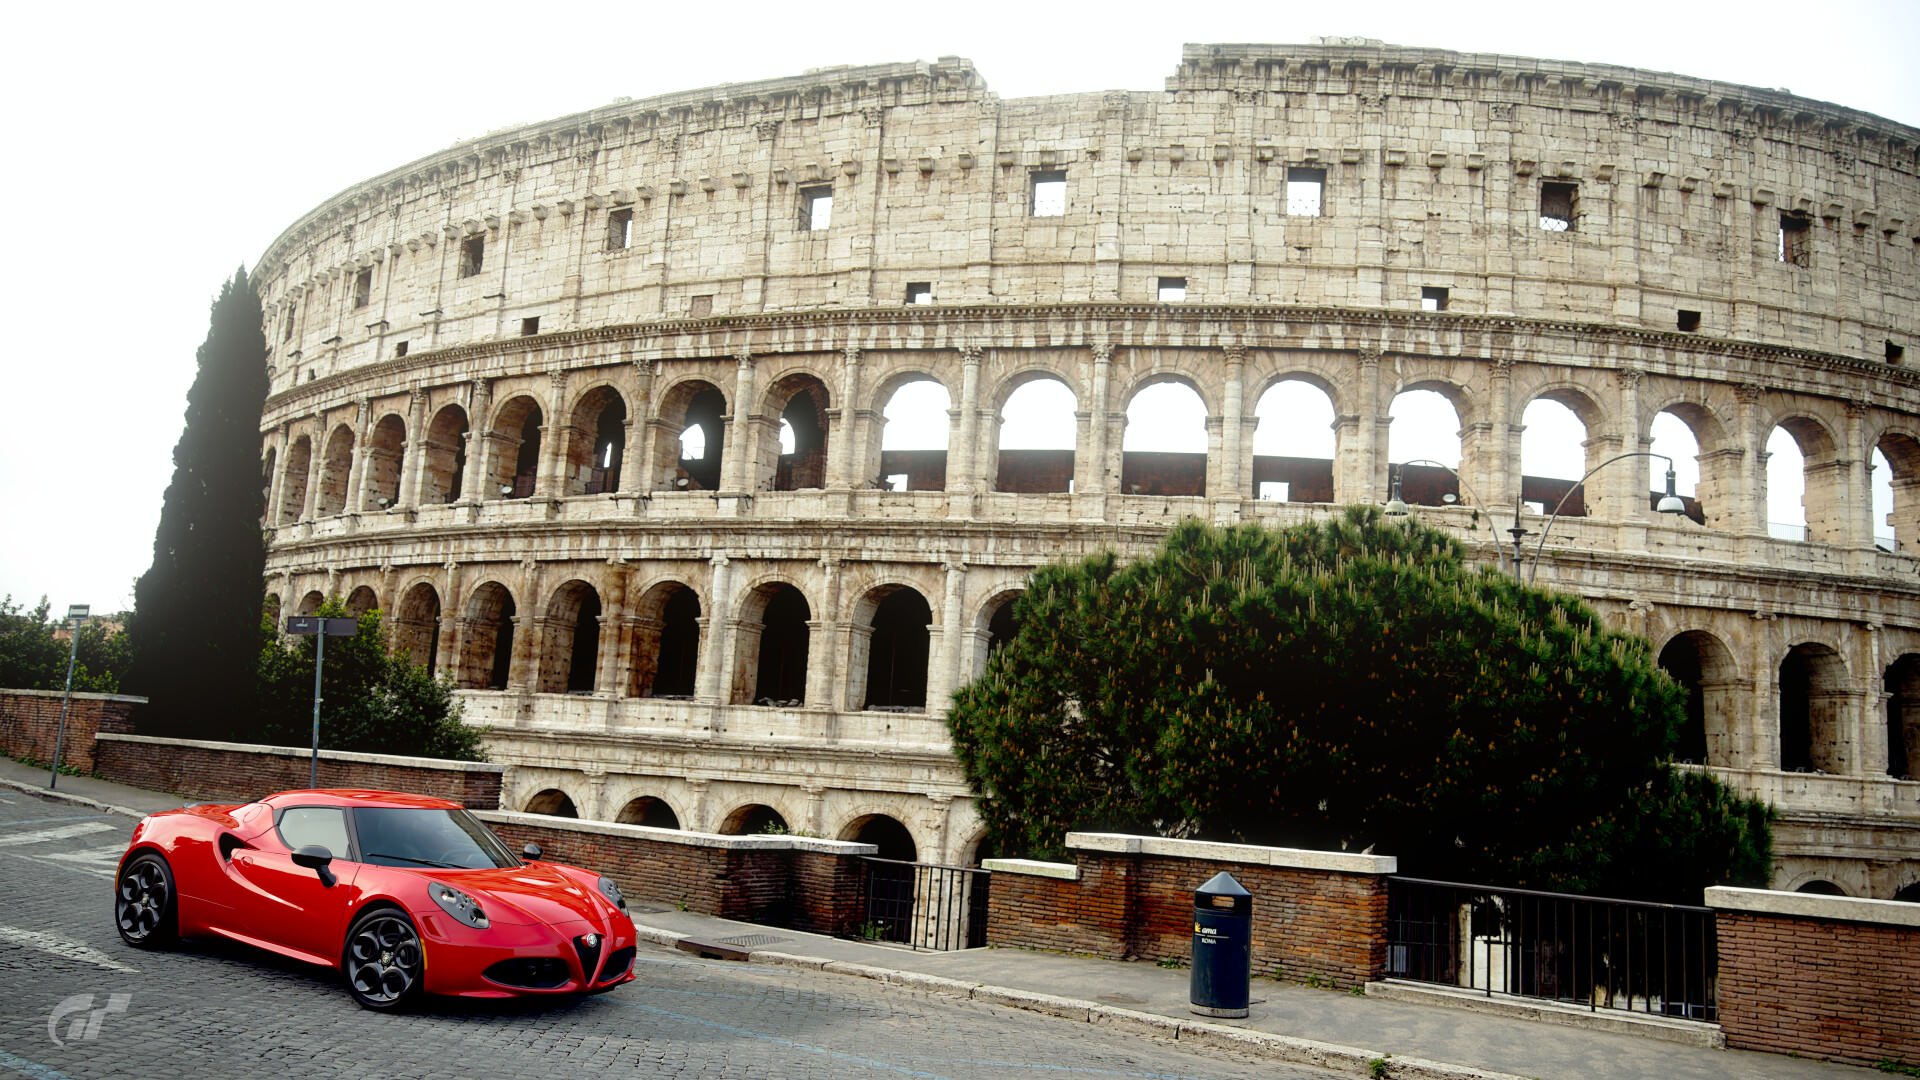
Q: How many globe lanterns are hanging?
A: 2